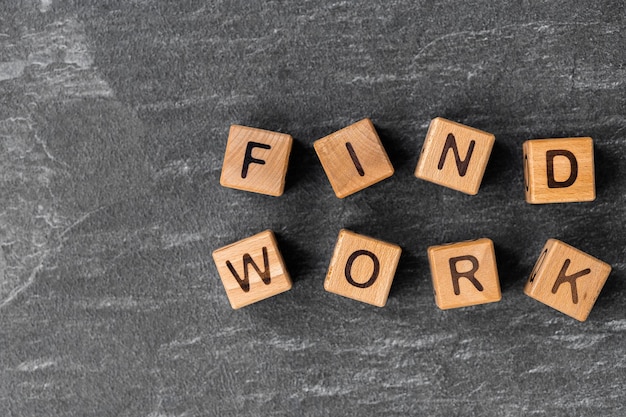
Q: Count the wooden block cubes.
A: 8